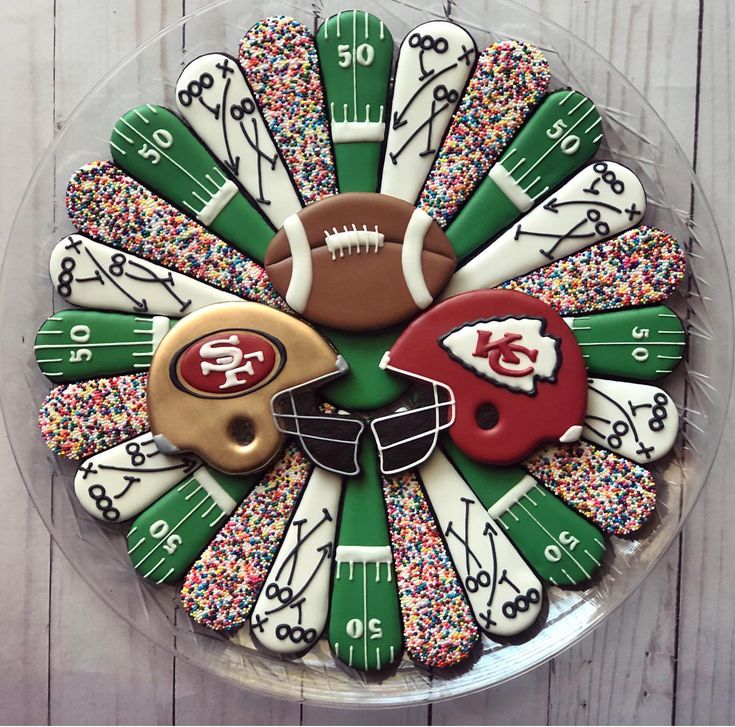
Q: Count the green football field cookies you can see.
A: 8